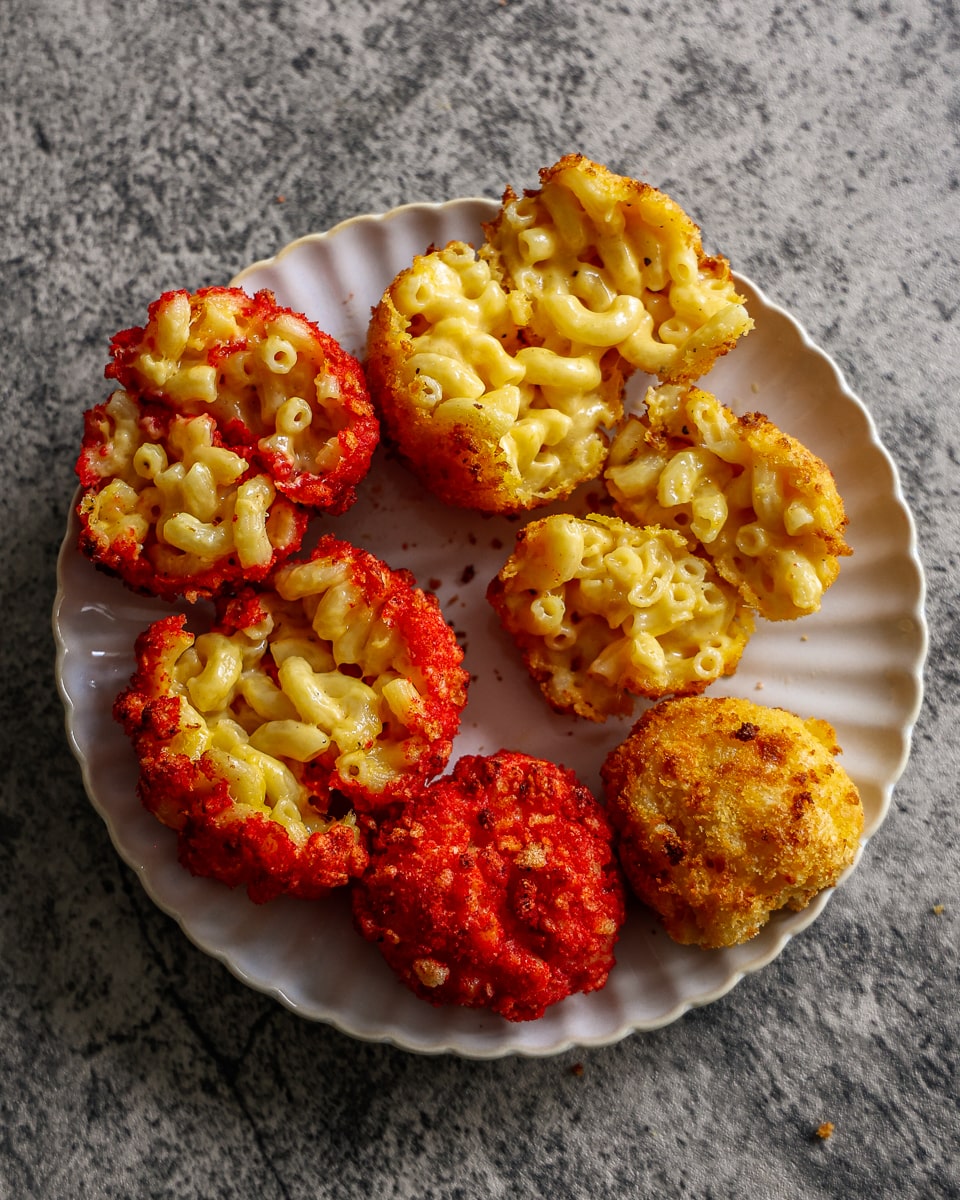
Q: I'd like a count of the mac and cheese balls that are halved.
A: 4